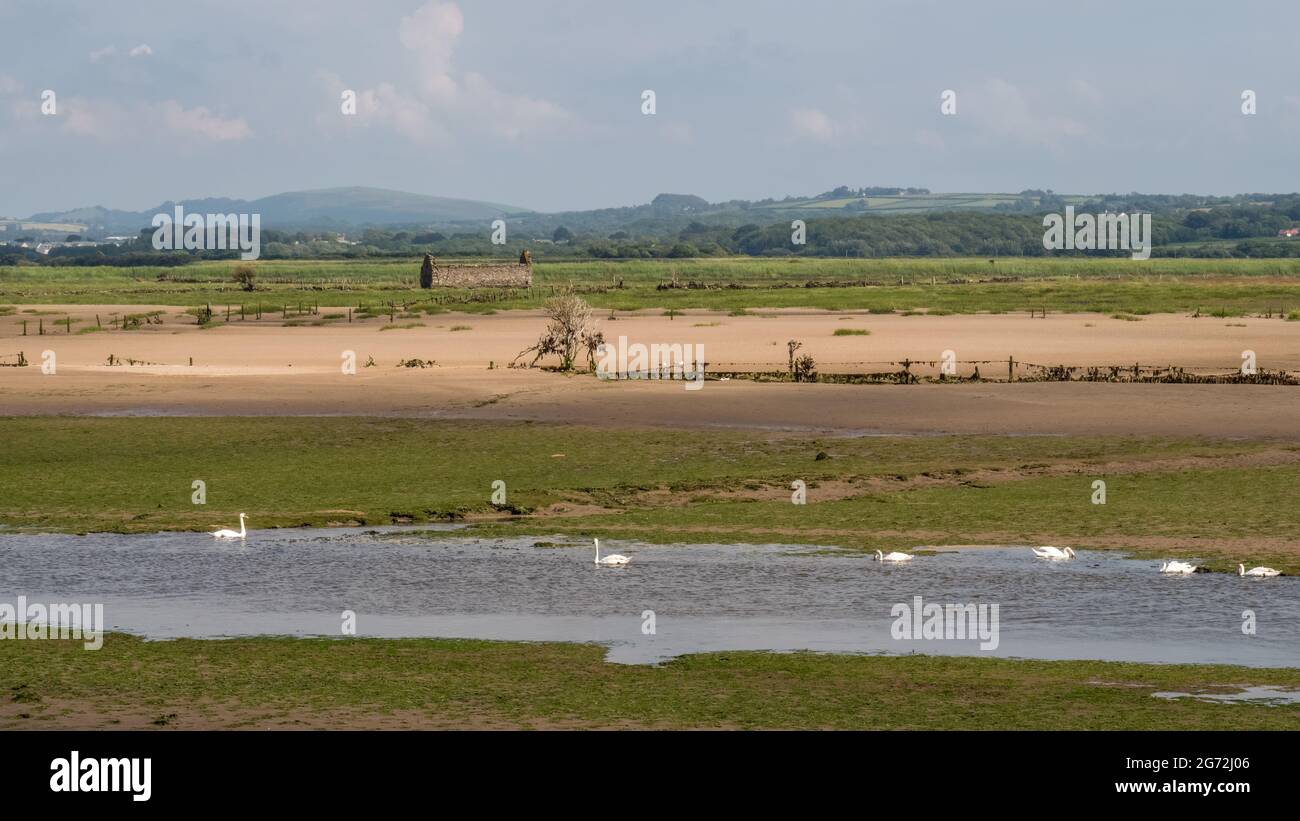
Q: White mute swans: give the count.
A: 6